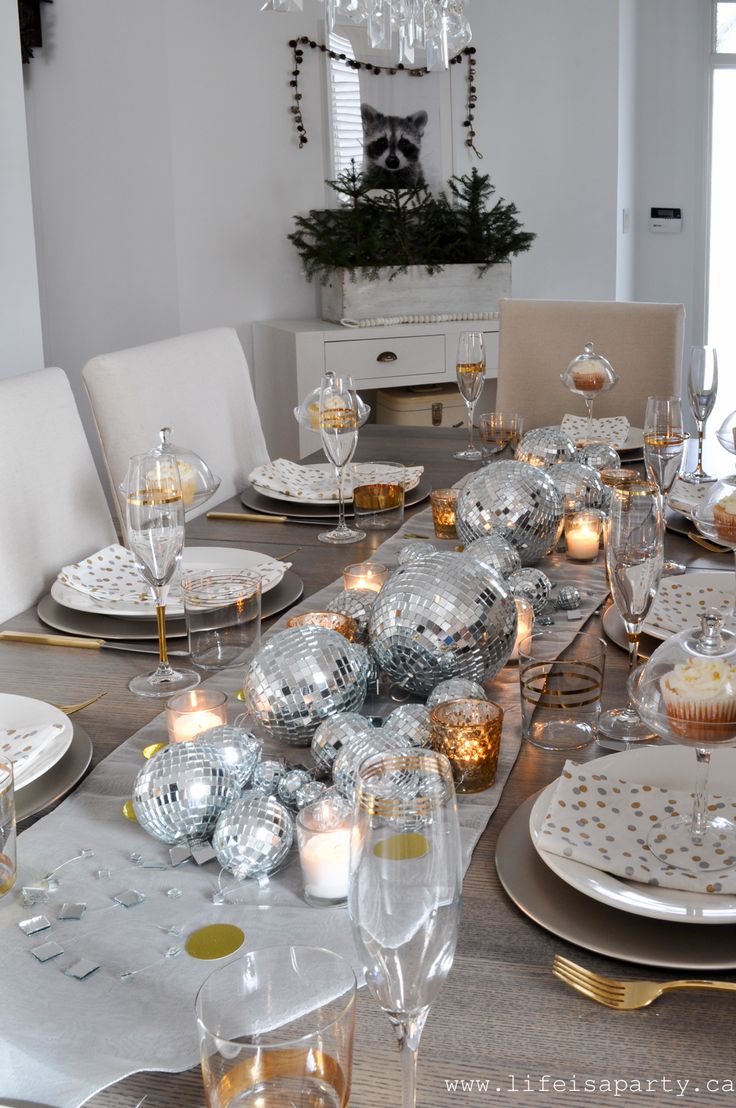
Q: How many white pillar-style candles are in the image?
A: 5